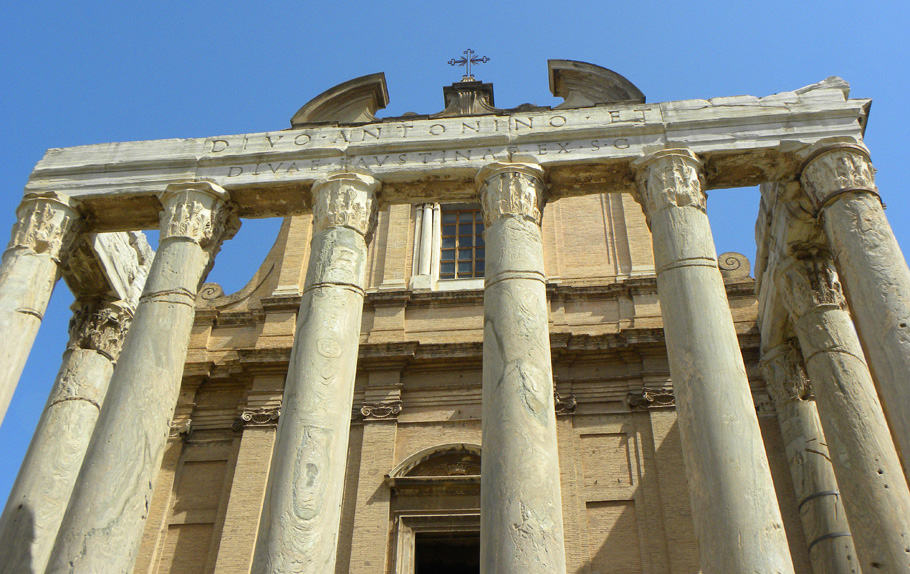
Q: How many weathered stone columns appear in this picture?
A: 9